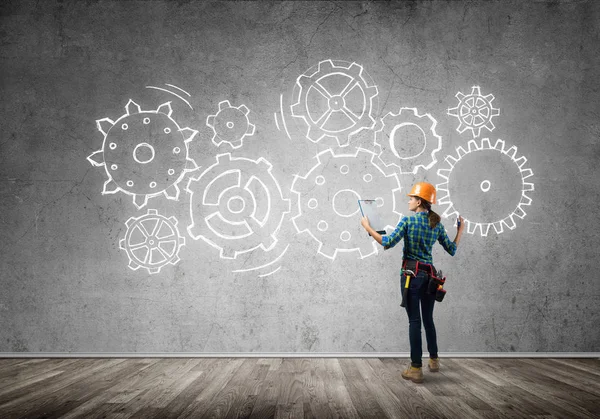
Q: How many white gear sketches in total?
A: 9